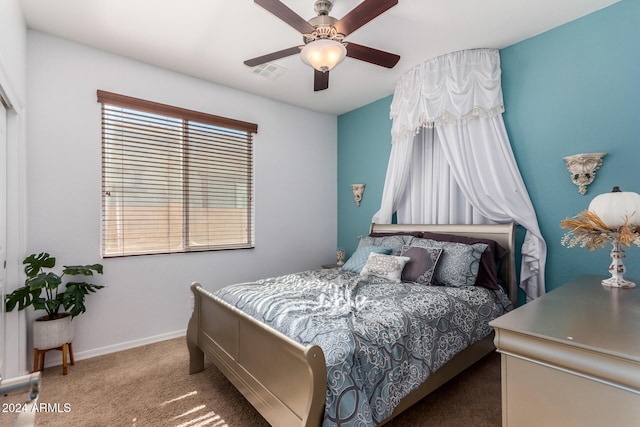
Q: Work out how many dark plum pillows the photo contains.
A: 2